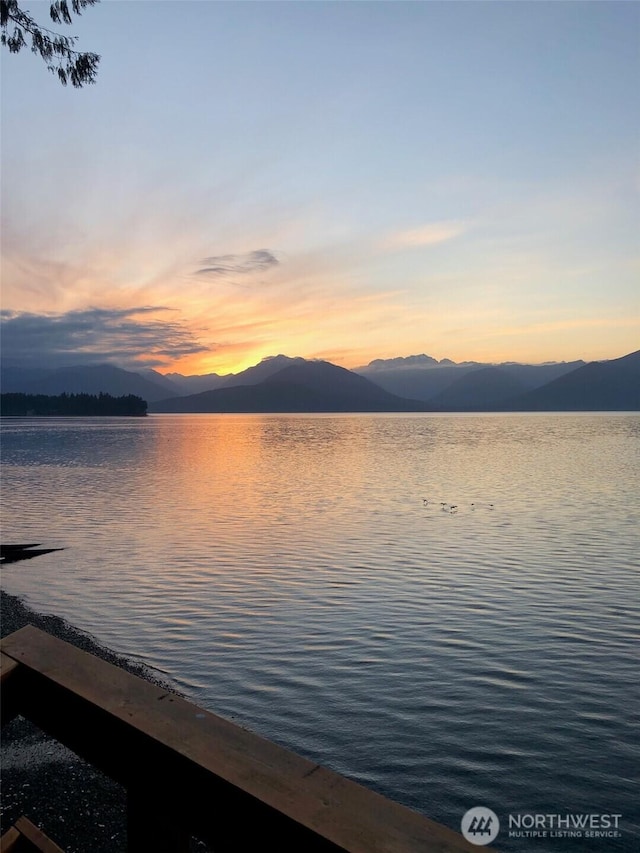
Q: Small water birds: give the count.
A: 5